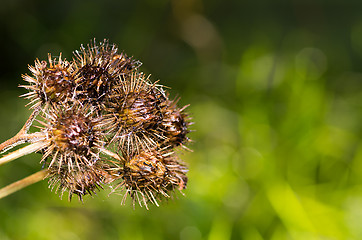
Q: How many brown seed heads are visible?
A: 7